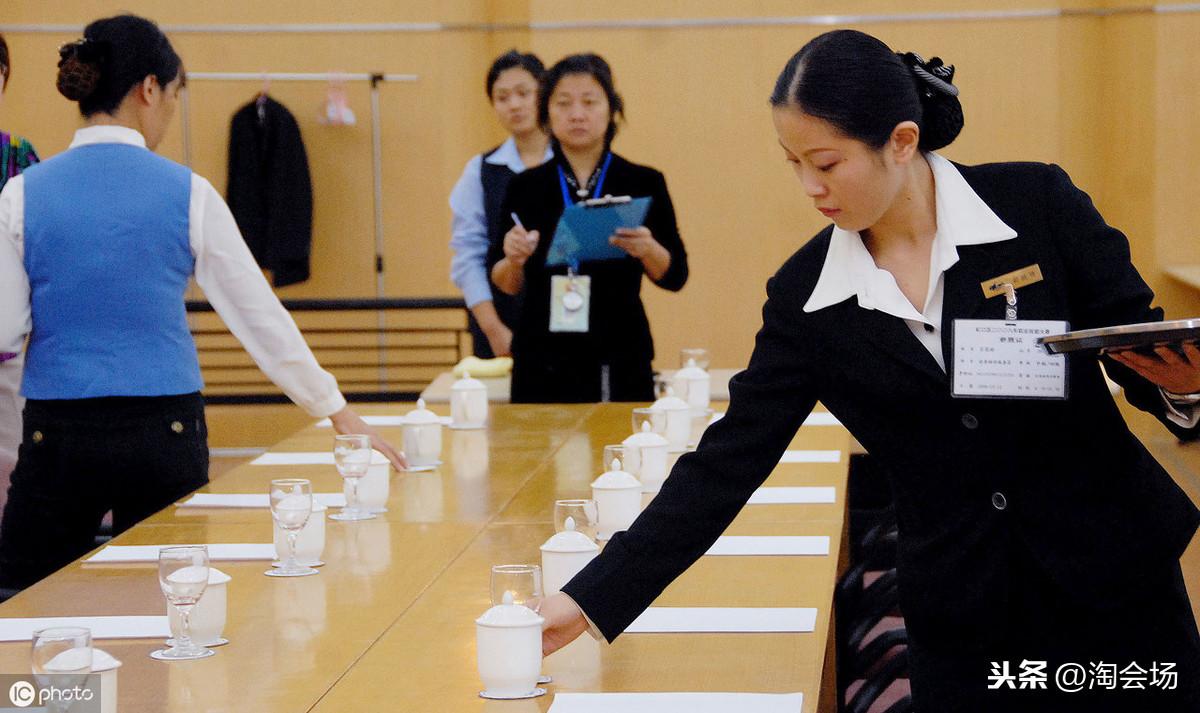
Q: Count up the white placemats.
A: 11